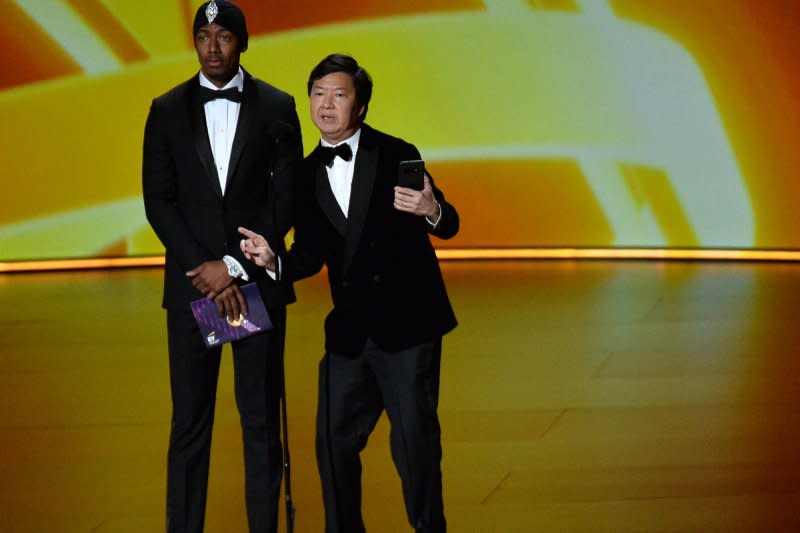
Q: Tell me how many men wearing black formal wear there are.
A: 2